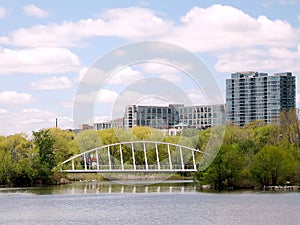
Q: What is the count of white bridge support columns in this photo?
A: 11